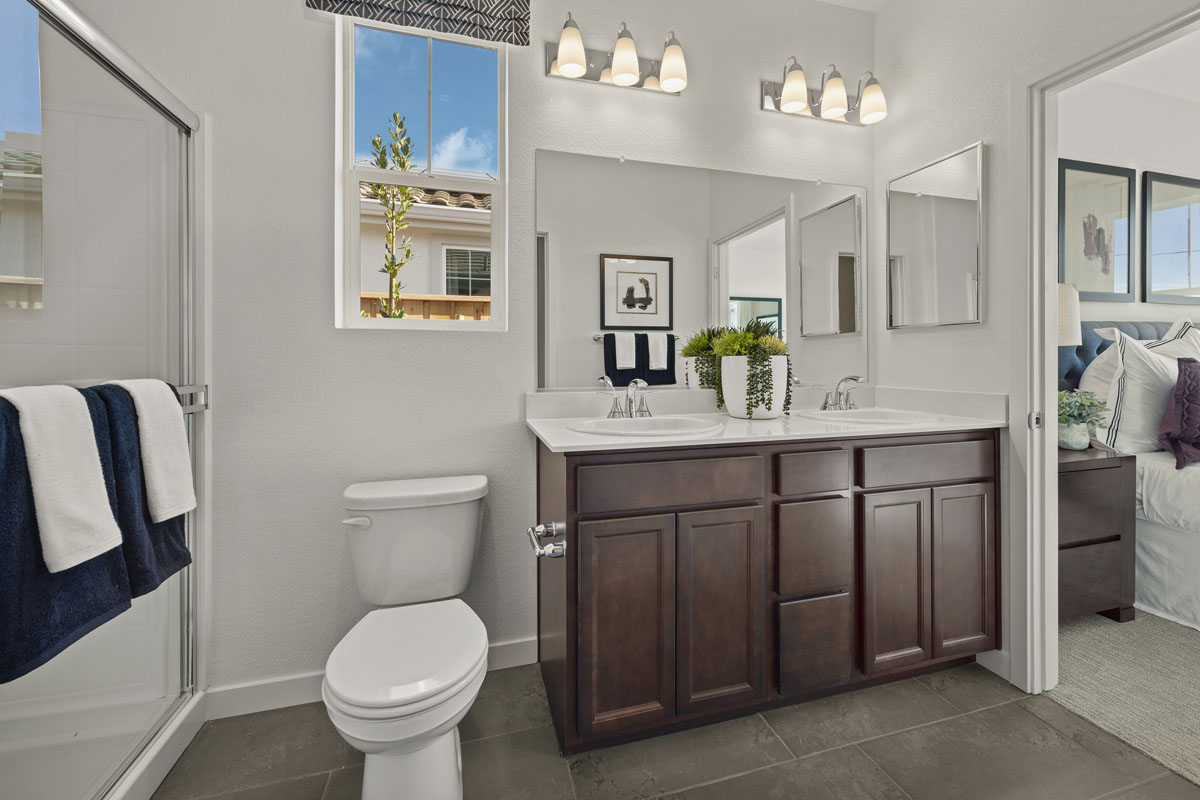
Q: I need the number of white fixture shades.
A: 6